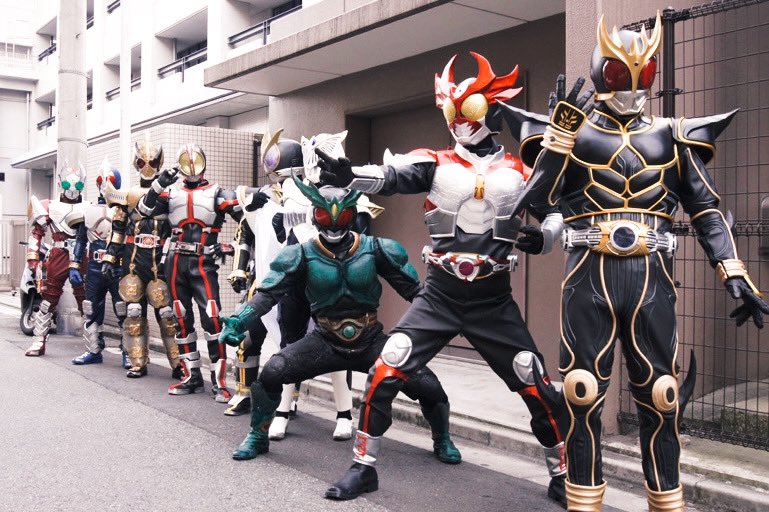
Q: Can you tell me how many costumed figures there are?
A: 9